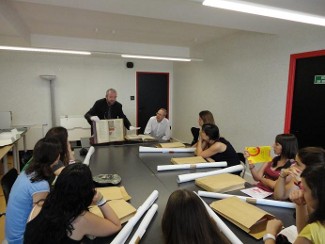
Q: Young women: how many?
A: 9